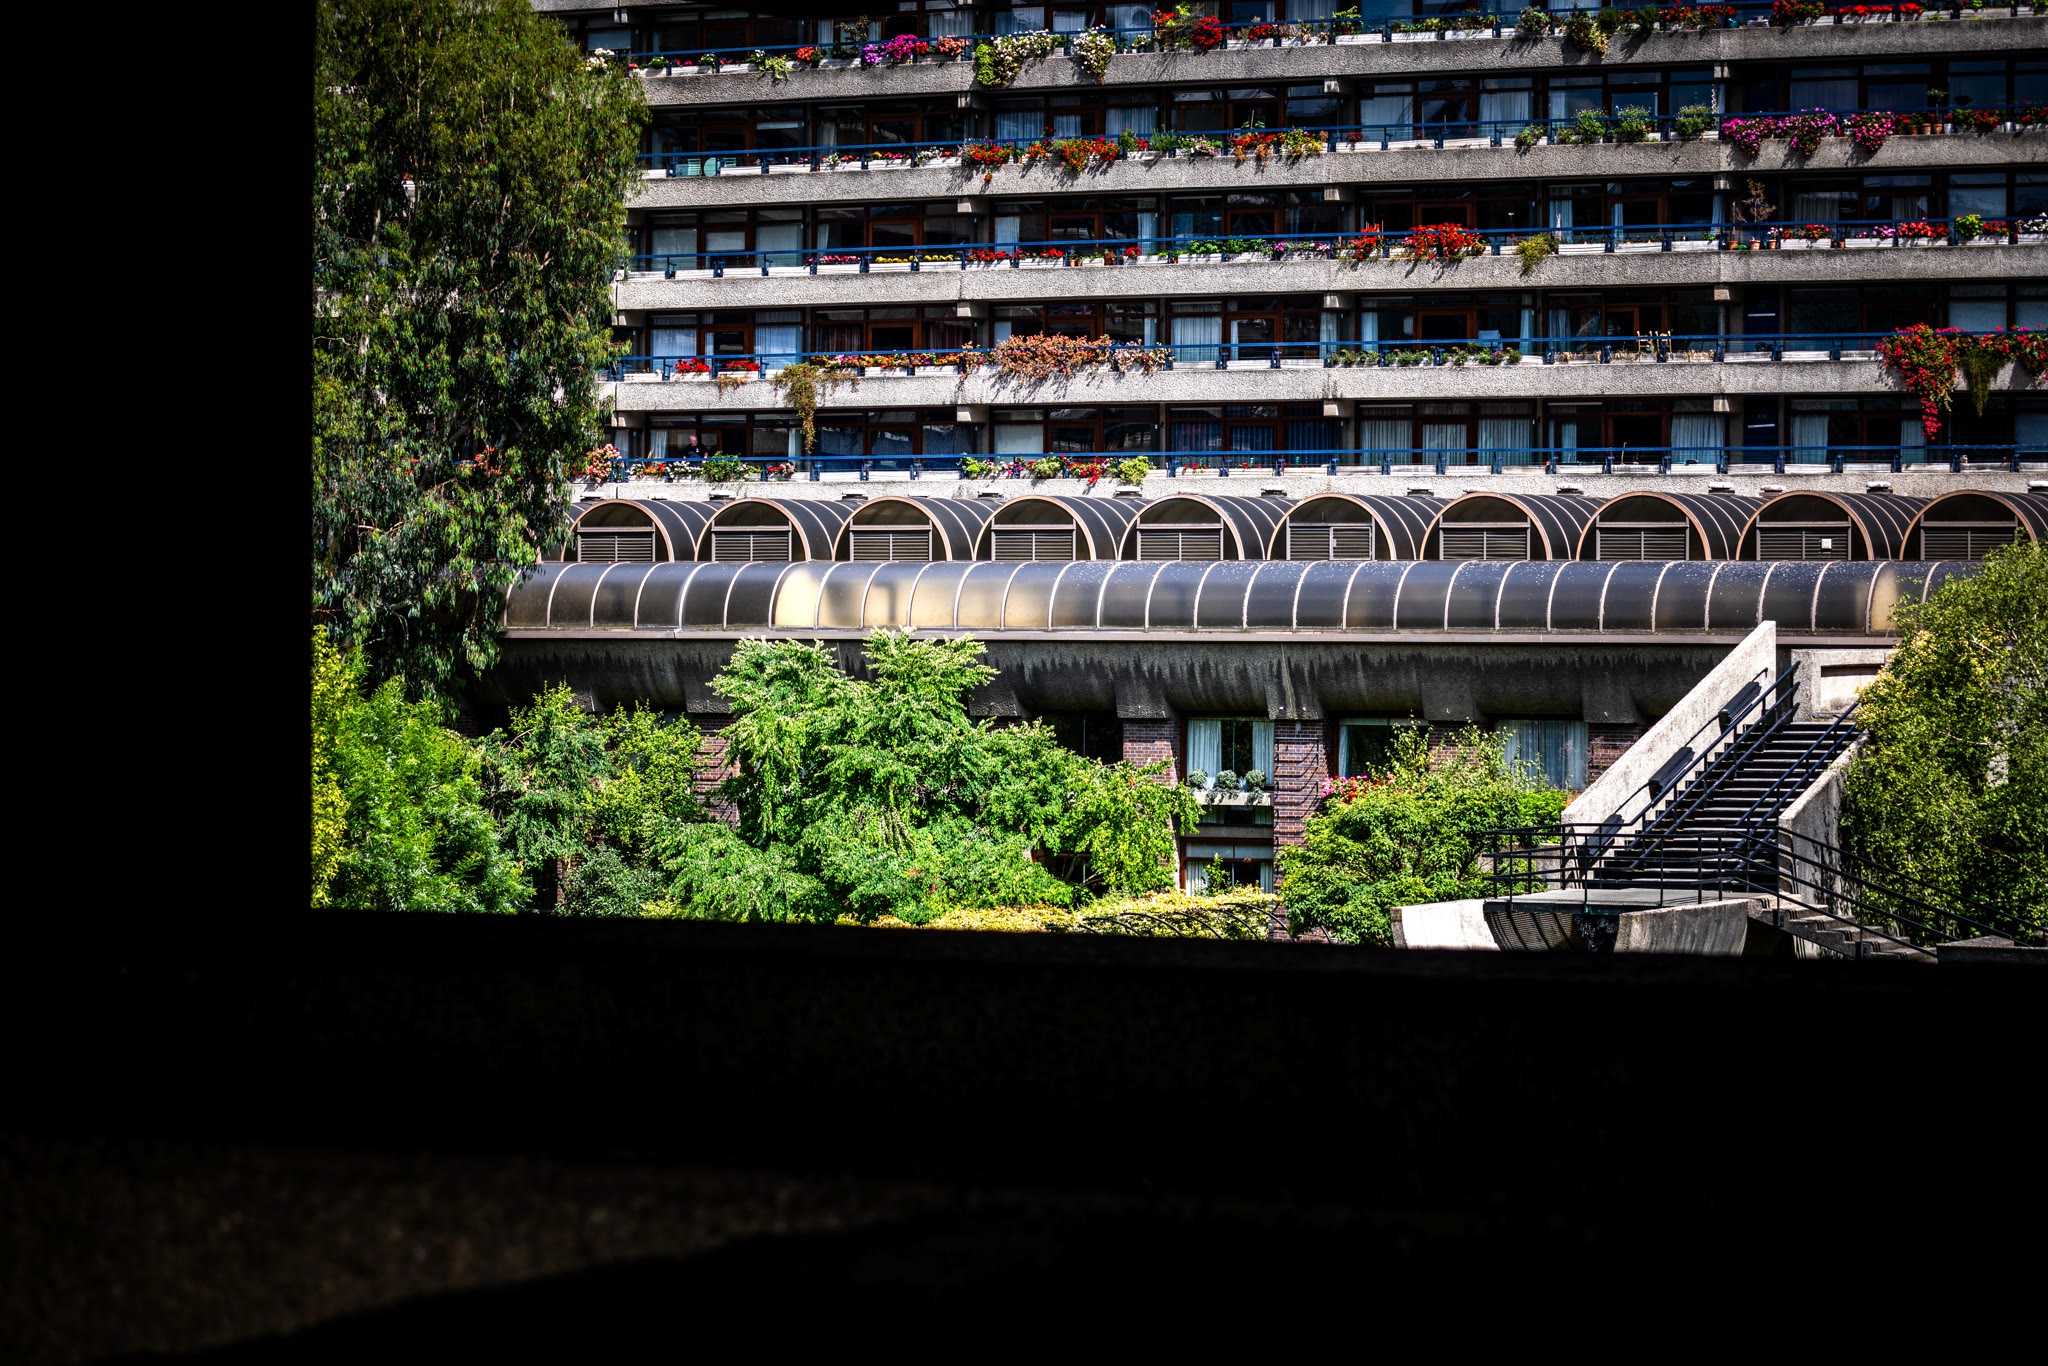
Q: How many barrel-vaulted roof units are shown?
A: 10